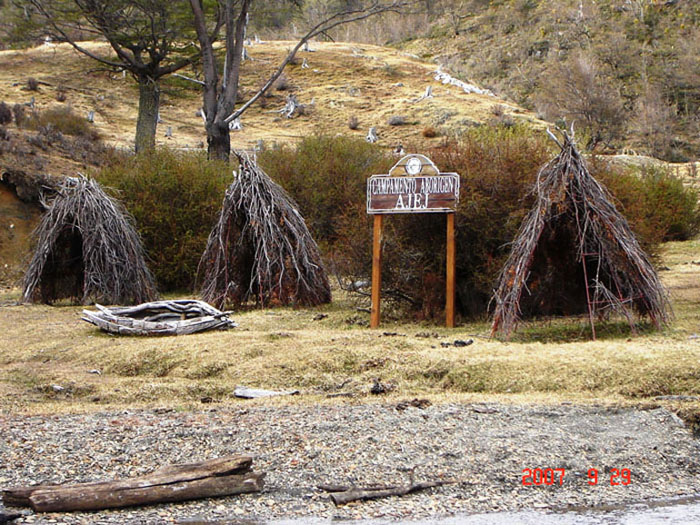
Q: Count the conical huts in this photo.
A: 3